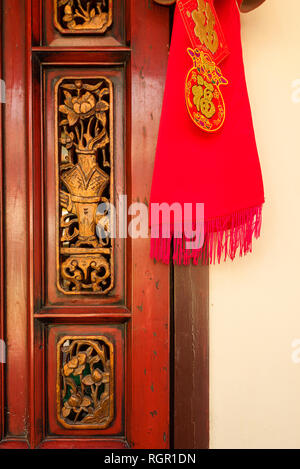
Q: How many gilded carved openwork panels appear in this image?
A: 3